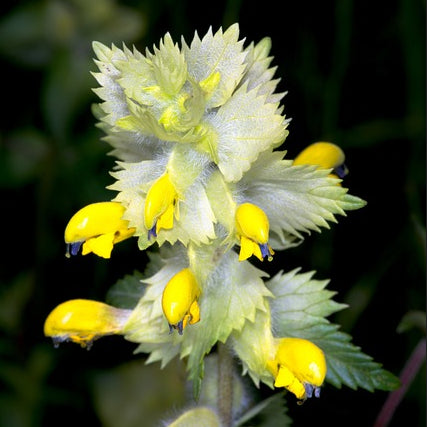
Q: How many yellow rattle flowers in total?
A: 7